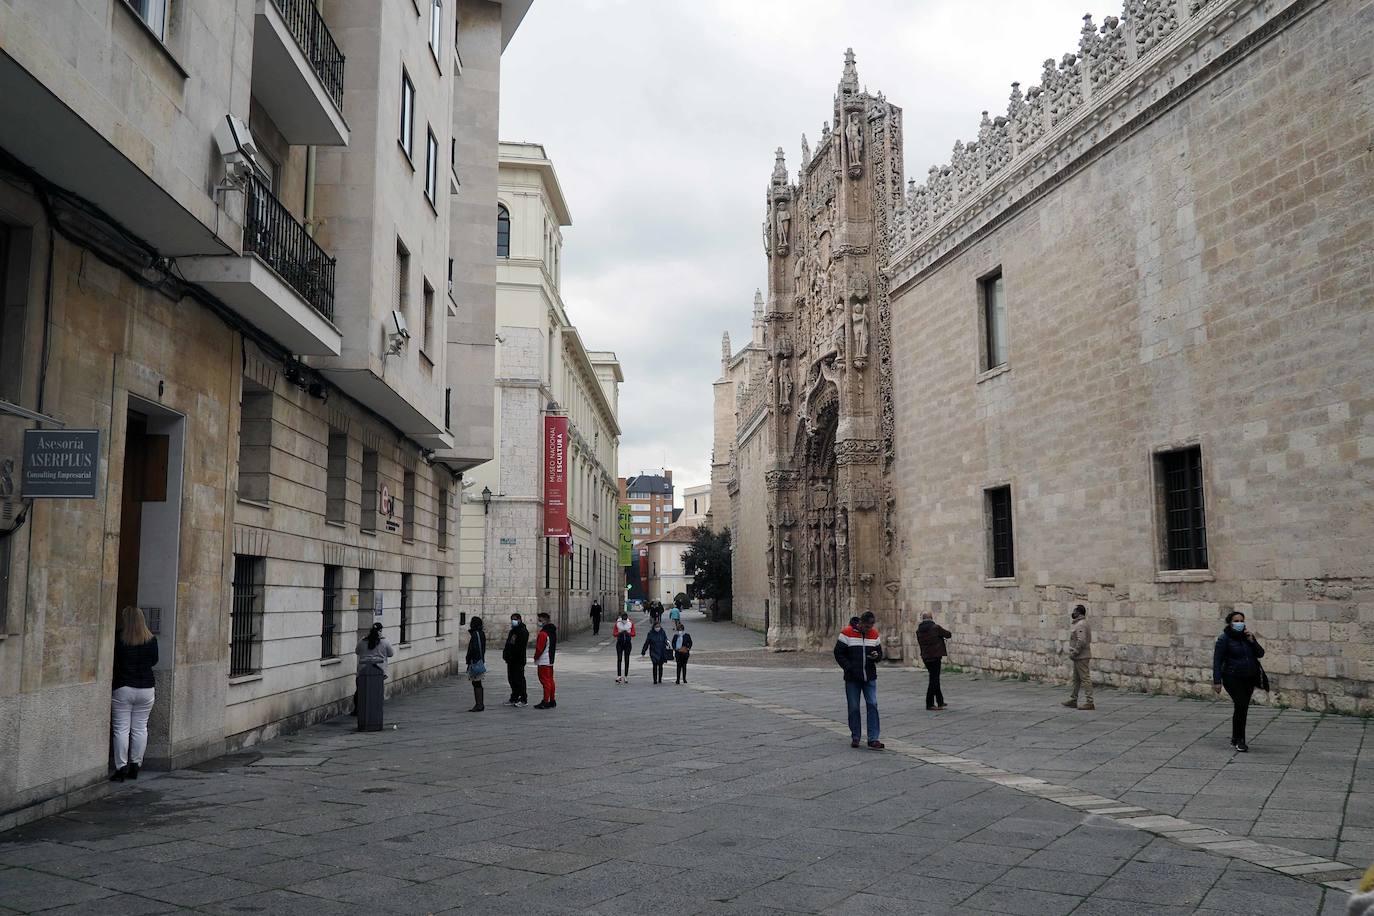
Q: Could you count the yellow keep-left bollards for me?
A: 0